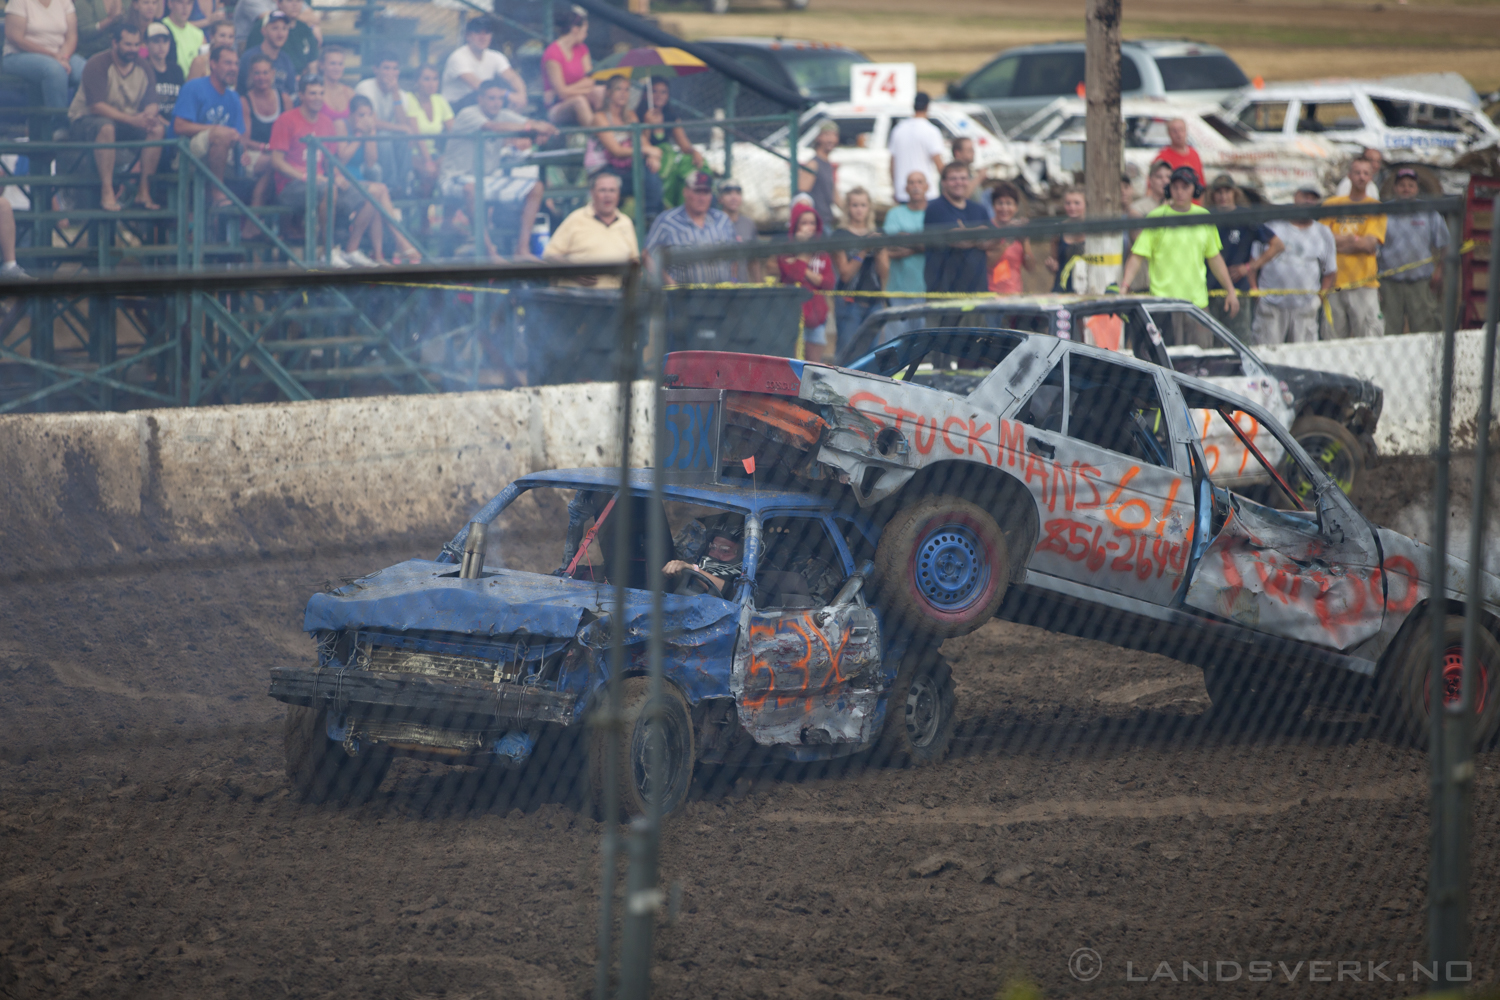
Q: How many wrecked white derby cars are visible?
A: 3